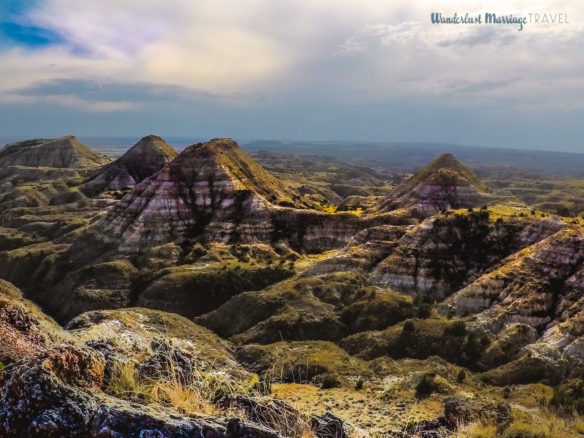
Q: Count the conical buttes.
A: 4